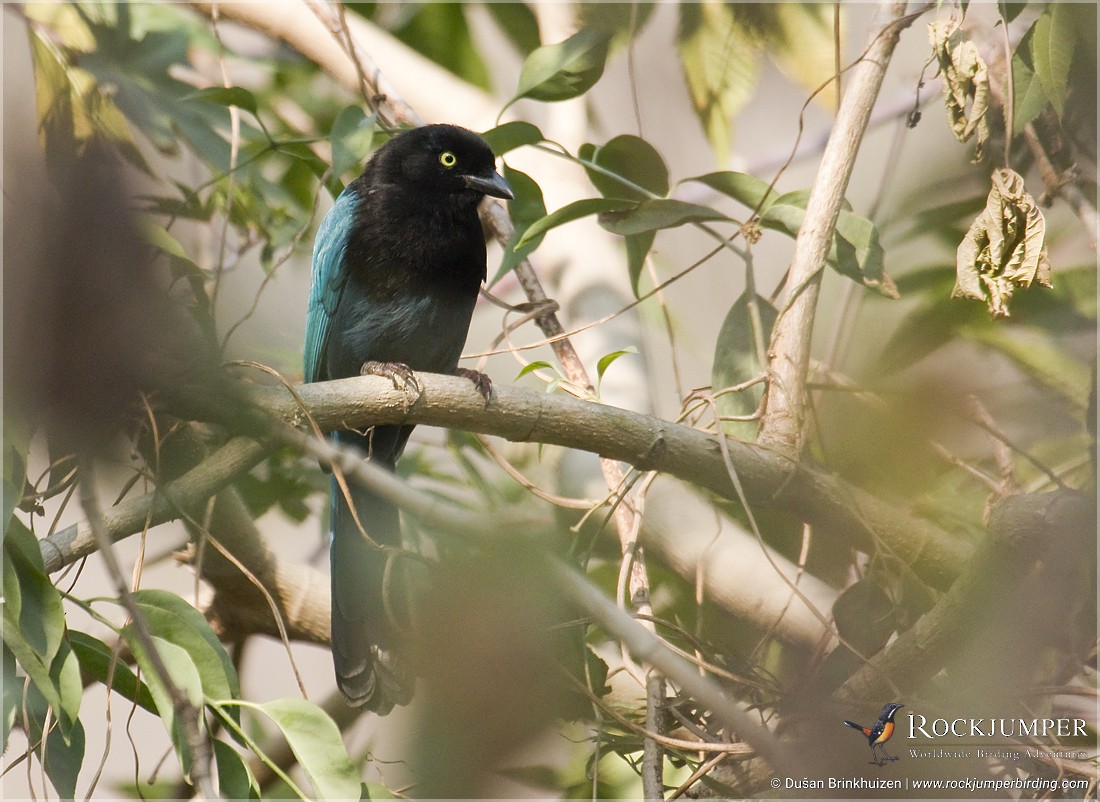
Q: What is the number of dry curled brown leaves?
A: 2